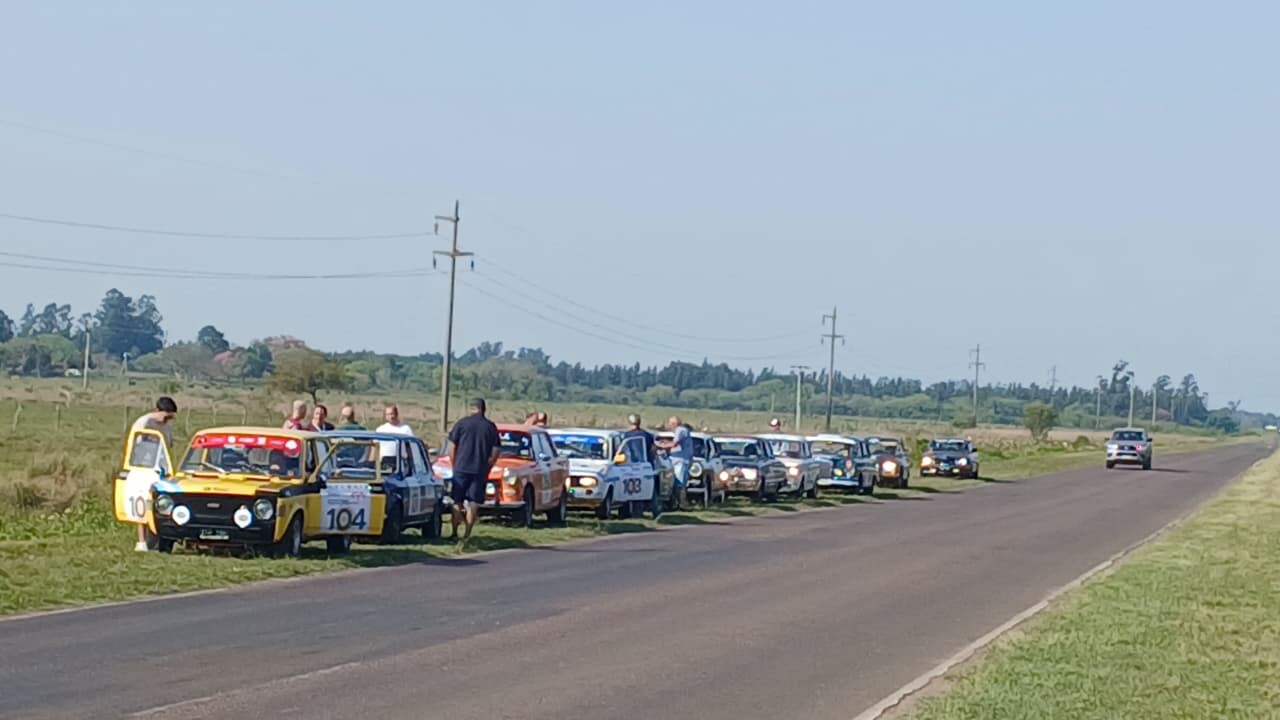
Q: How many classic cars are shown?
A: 10